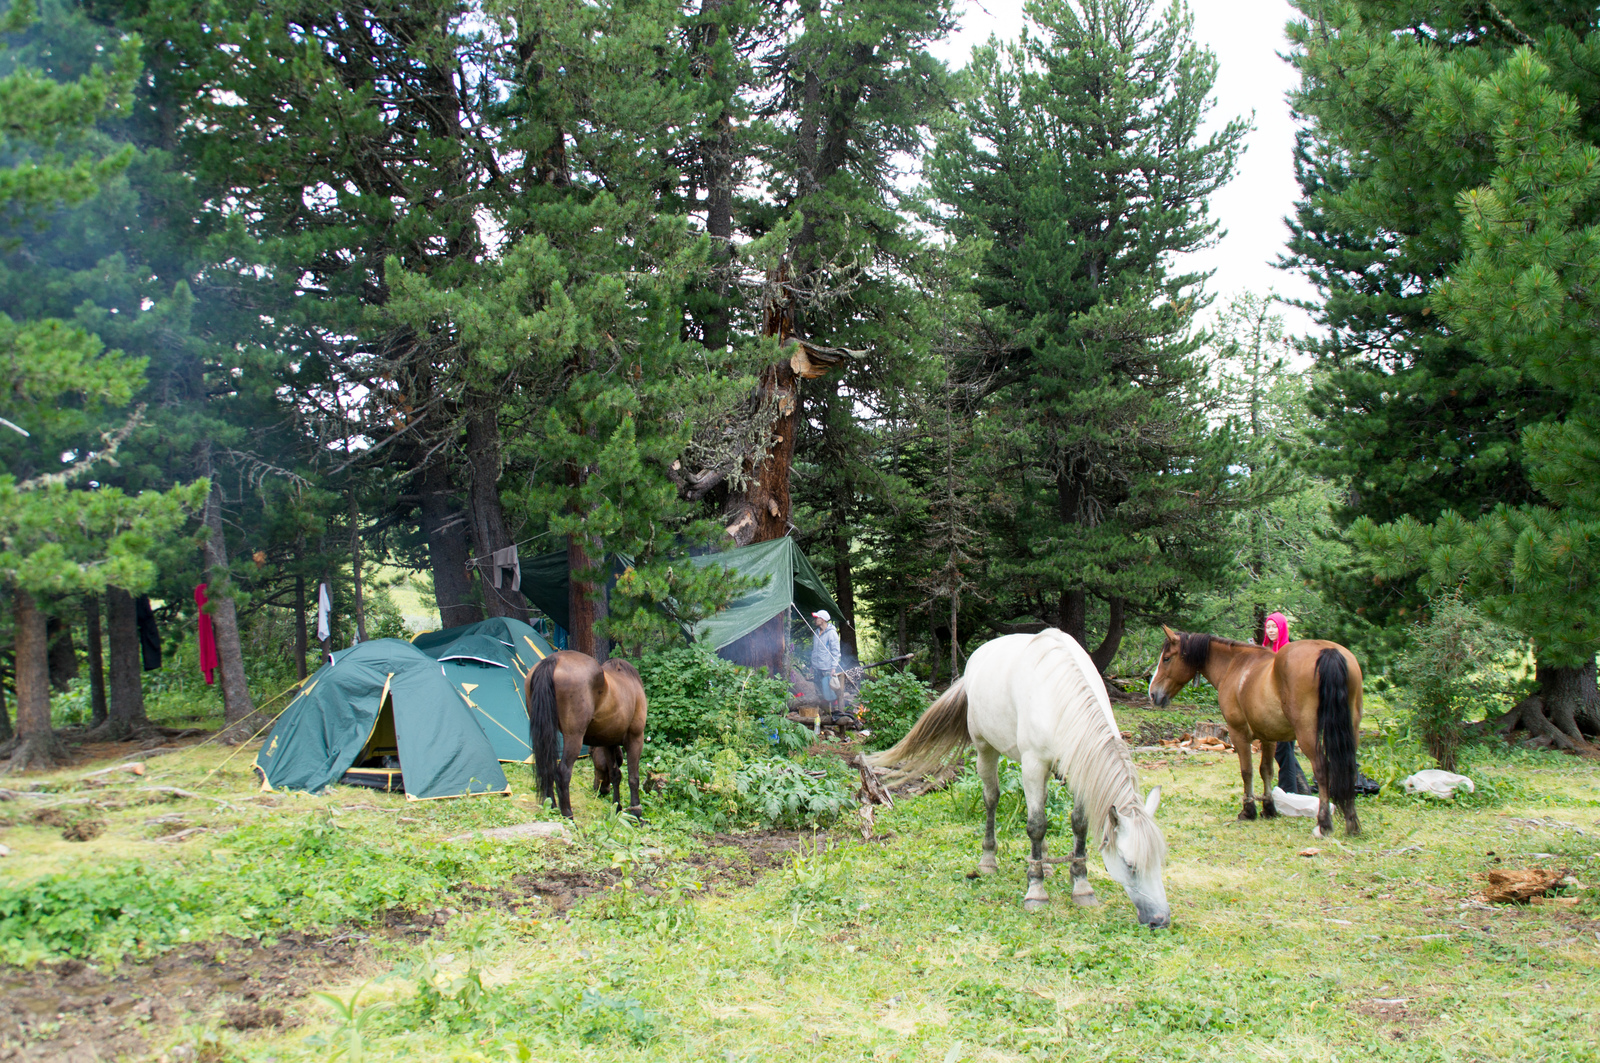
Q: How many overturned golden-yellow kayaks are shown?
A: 0